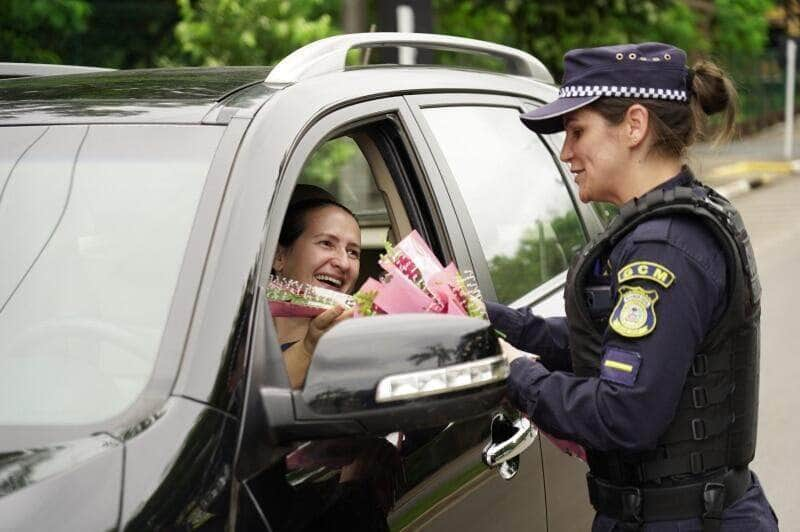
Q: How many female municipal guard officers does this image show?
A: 1